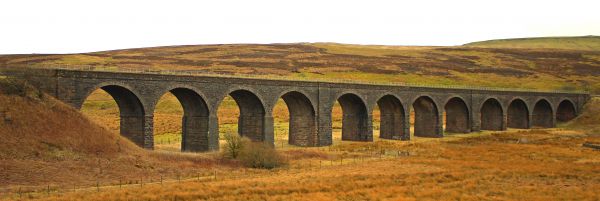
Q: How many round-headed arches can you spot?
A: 12